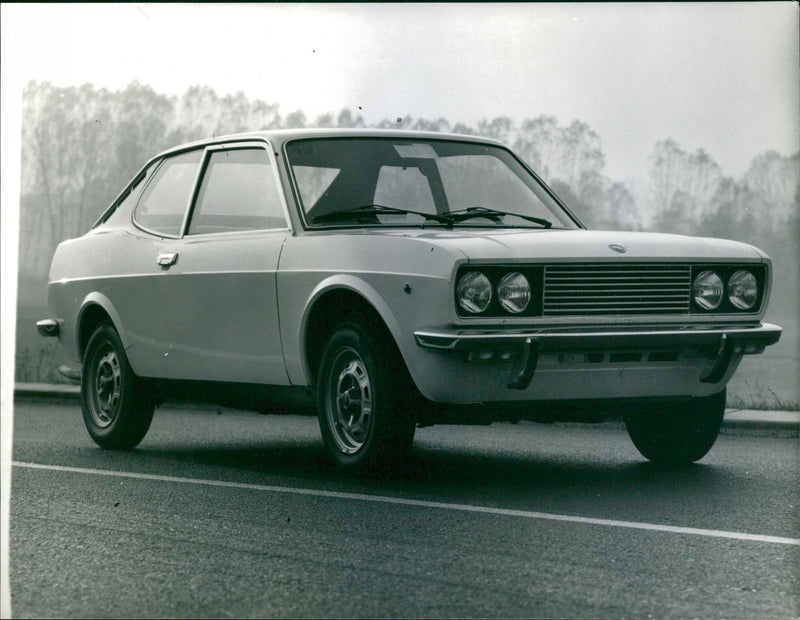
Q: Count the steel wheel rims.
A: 2